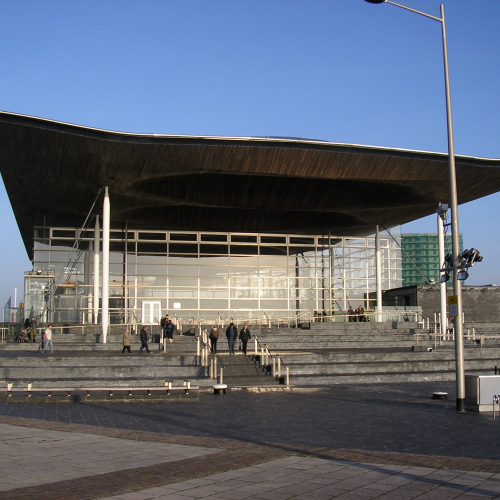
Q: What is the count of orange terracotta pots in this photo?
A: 0